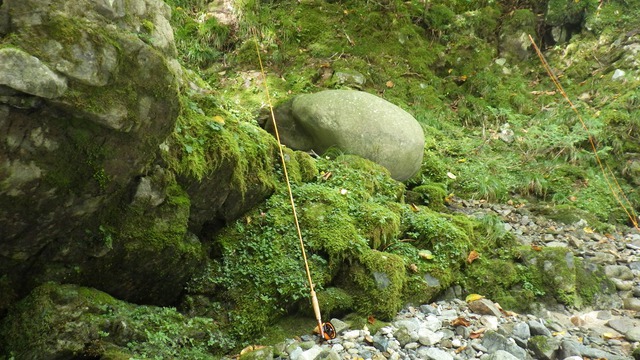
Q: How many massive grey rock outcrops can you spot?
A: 1